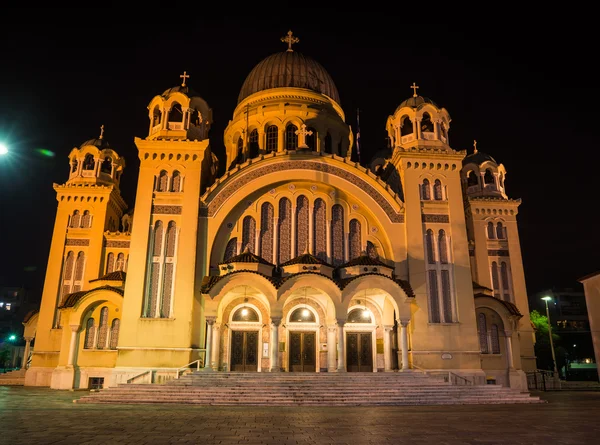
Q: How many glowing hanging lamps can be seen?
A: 3